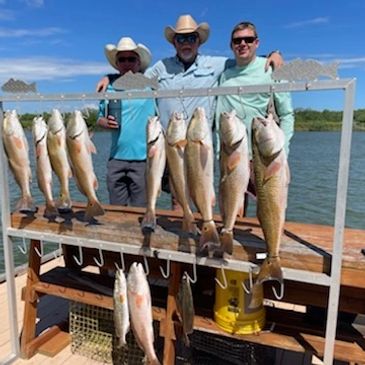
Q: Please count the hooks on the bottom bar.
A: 12